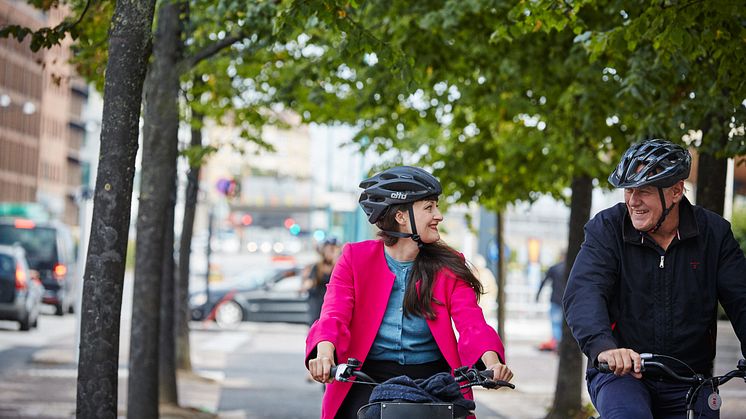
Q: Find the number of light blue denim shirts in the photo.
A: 1